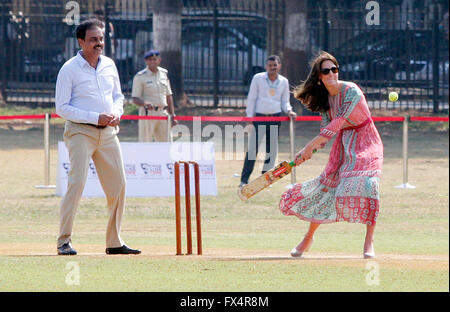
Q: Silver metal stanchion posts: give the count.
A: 4